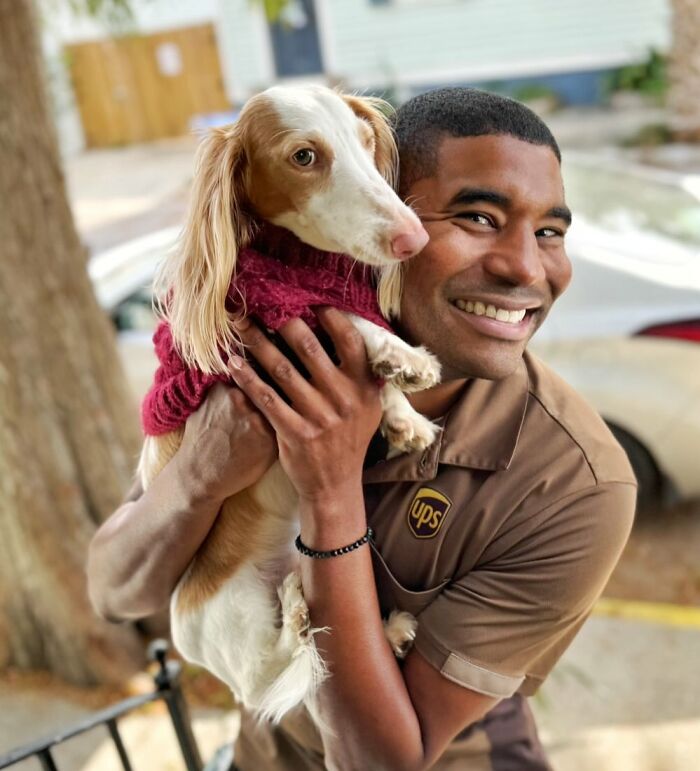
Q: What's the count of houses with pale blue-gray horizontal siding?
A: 1